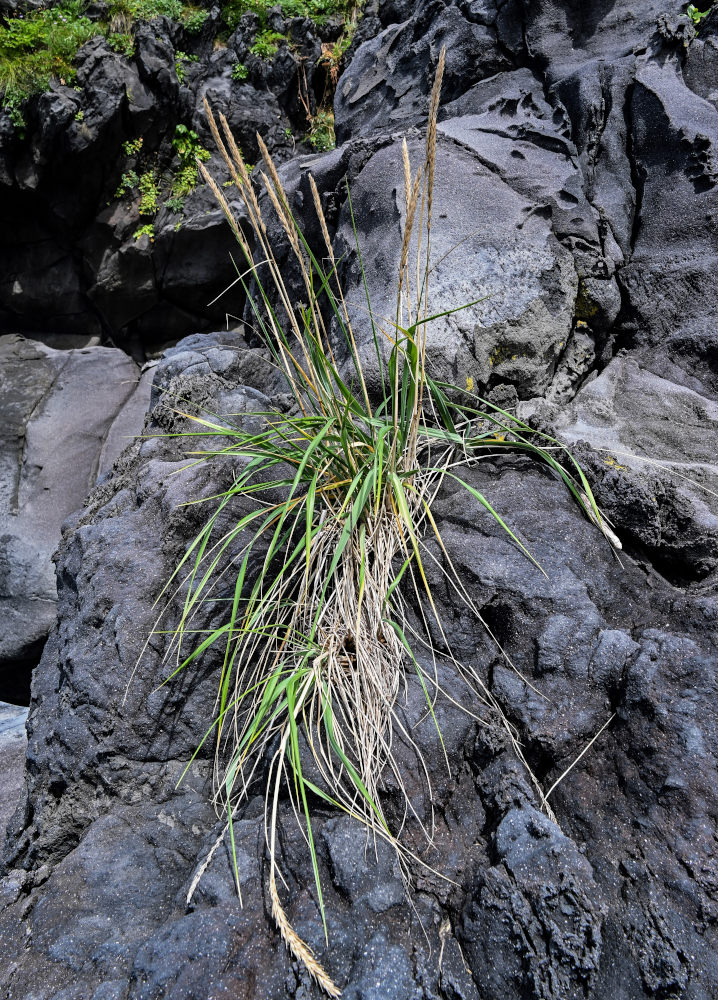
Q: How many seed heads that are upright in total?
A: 9